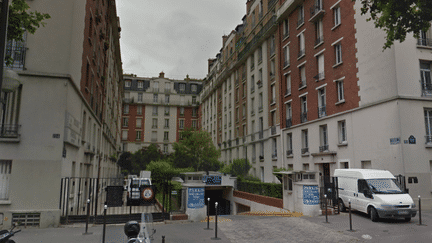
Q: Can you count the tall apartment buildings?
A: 3